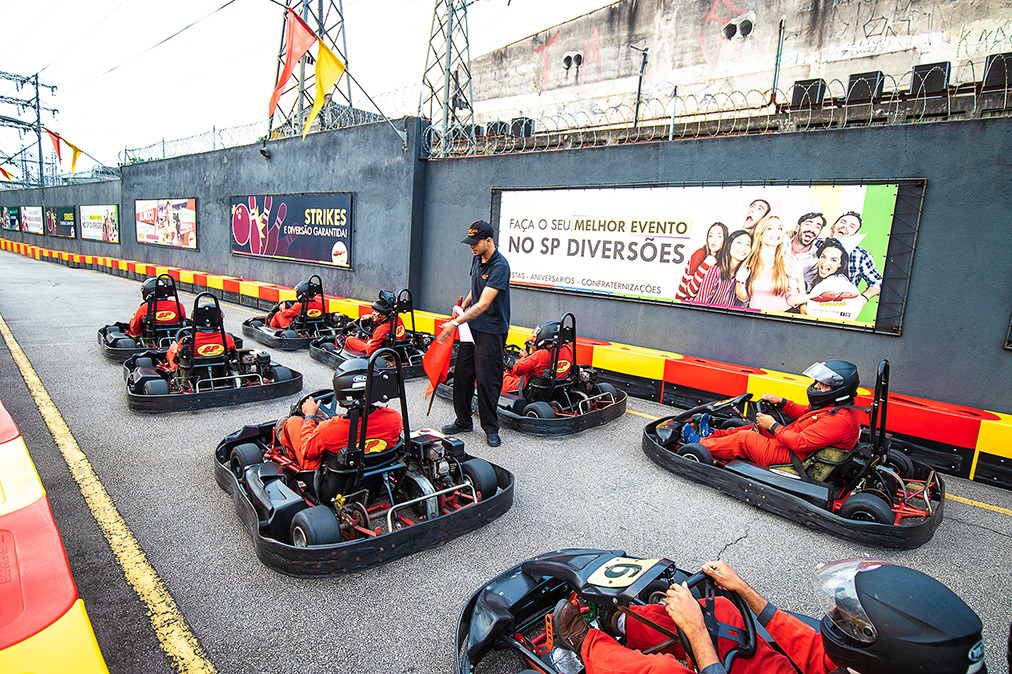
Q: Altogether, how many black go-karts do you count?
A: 8